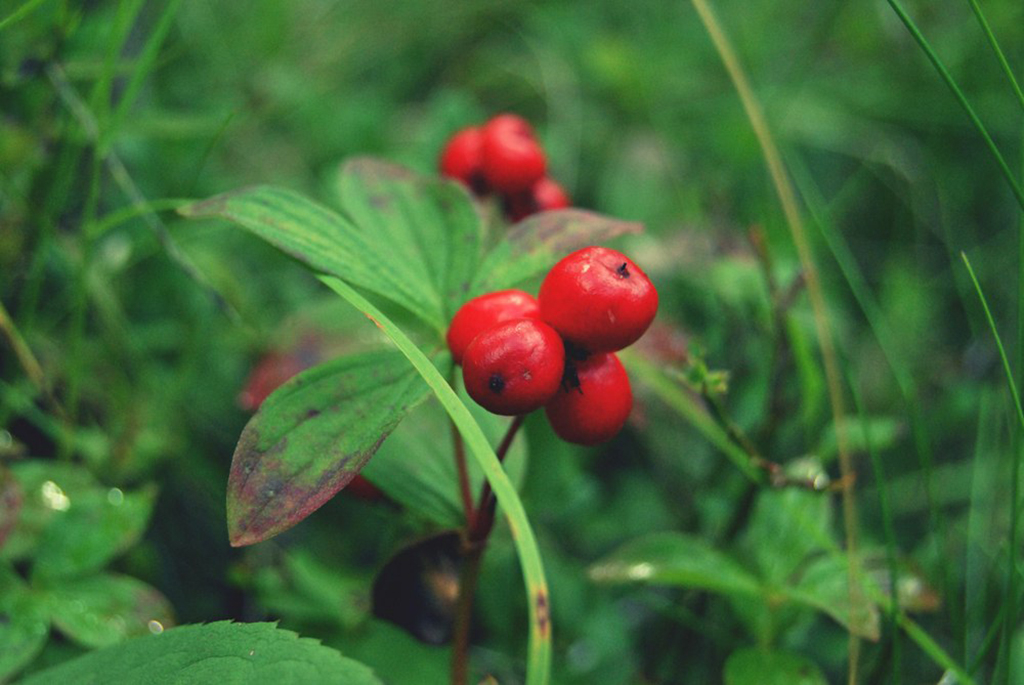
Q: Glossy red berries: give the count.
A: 7